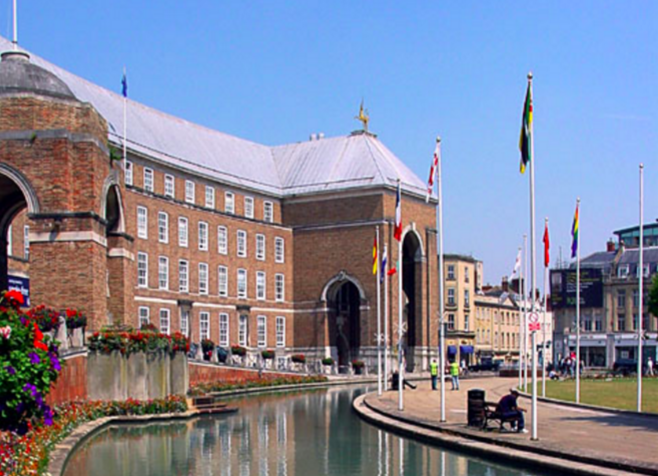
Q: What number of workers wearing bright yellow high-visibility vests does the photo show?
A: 2